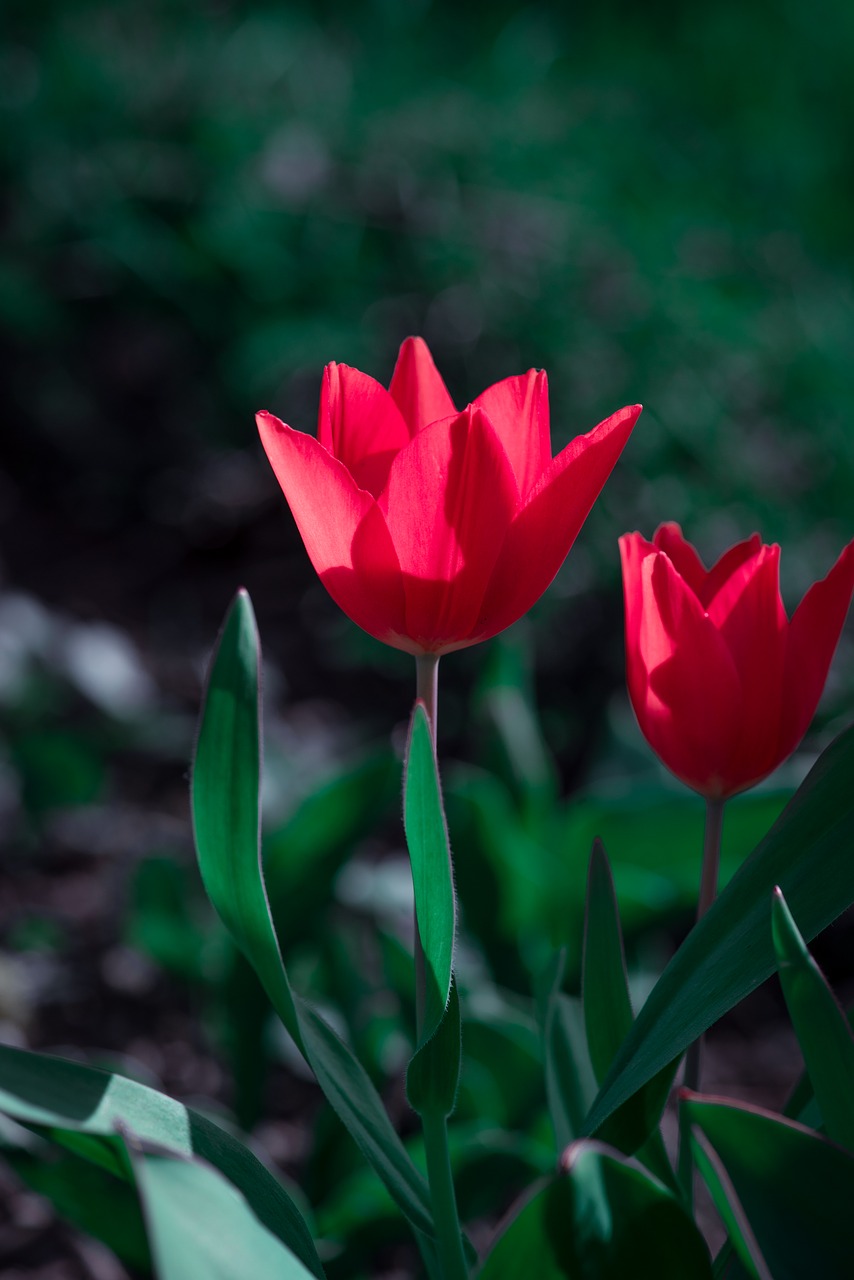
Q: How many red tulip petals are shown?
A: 12